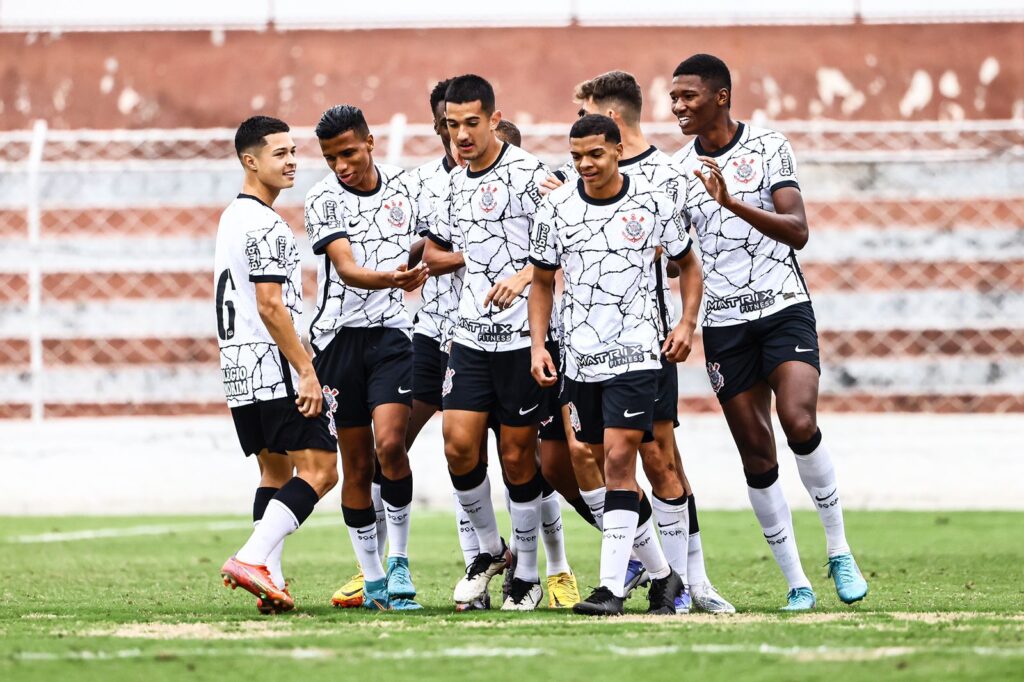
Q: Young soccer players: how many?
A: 8